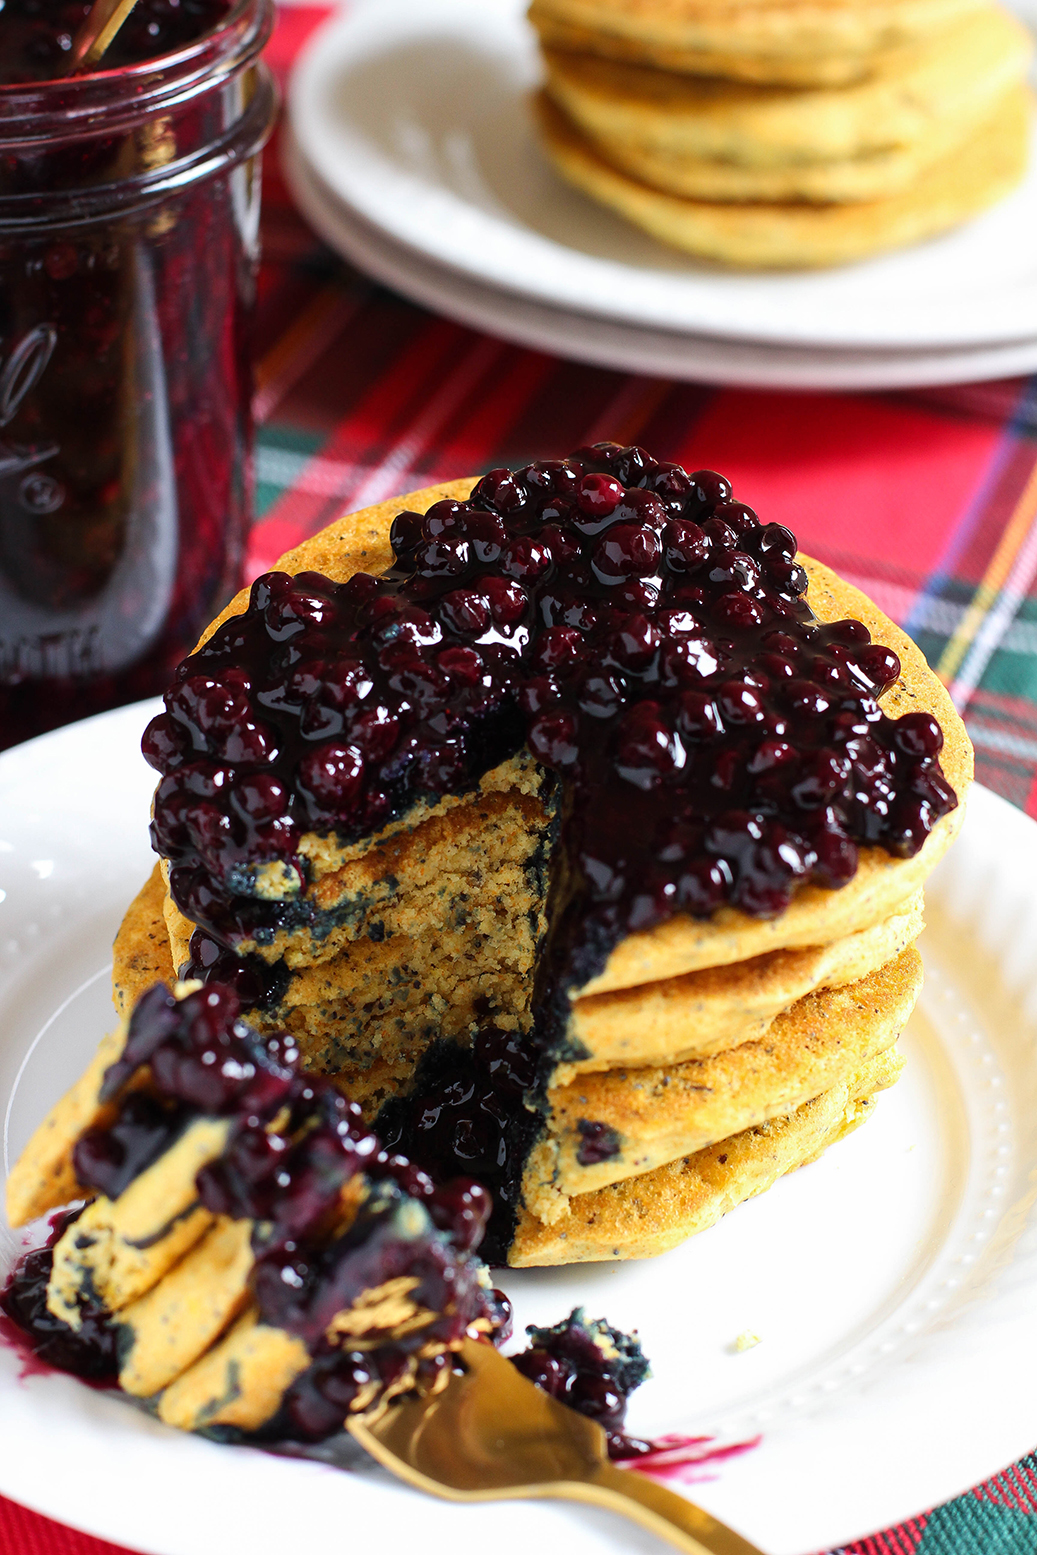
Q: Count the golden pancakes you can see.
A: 7